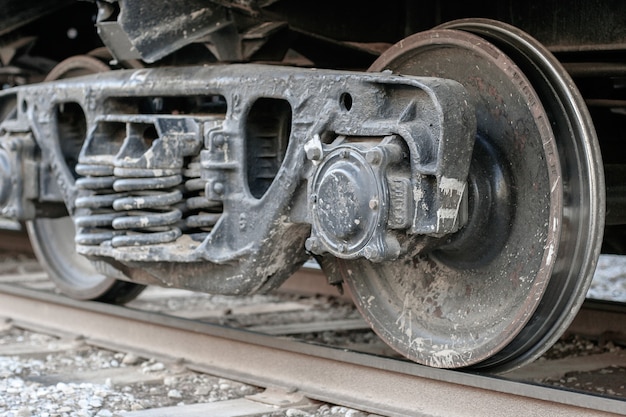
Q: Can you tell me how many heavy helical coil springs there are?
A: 3